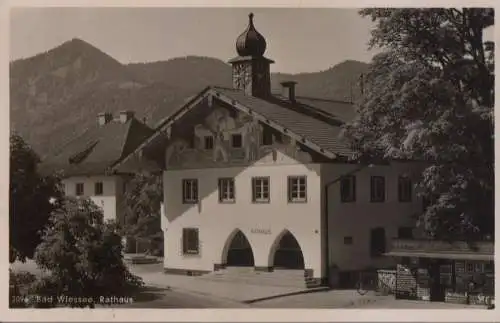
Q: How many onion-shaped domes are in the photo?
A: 1